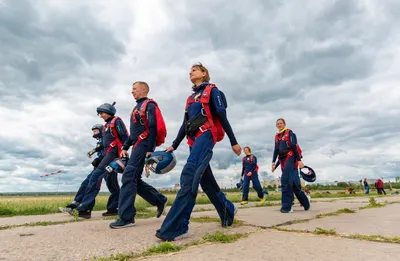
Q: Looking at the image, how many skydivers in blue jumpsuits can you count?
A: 6